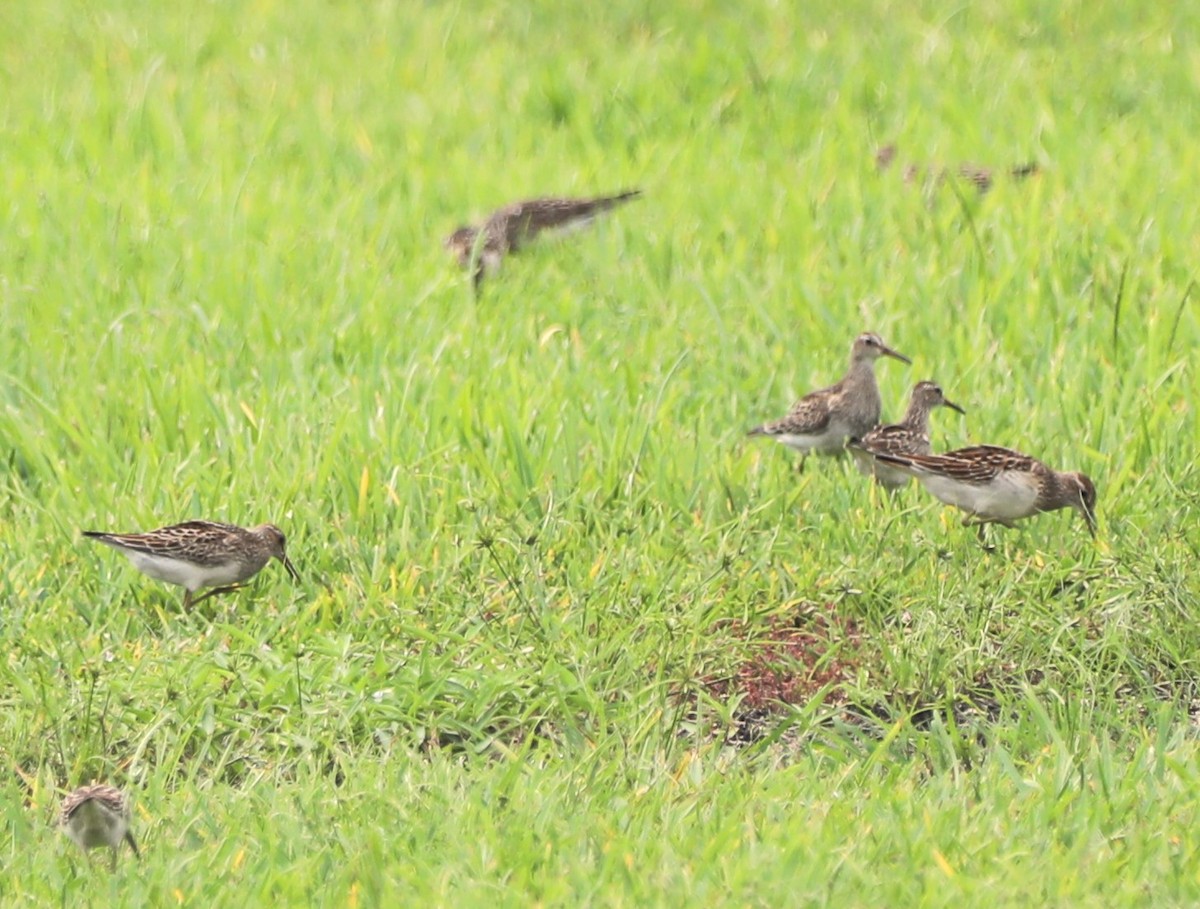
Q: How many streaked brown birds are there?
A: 7